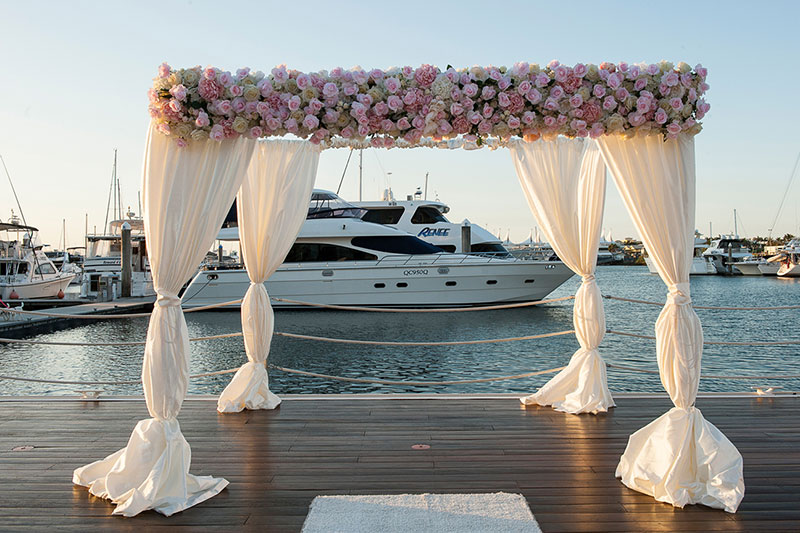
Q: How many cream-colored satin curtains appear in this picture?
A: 4